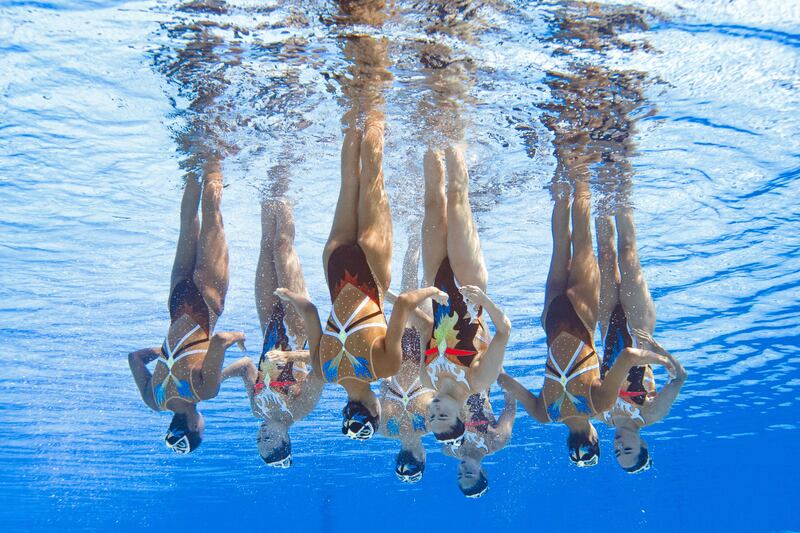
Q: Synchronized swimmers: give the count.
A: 8